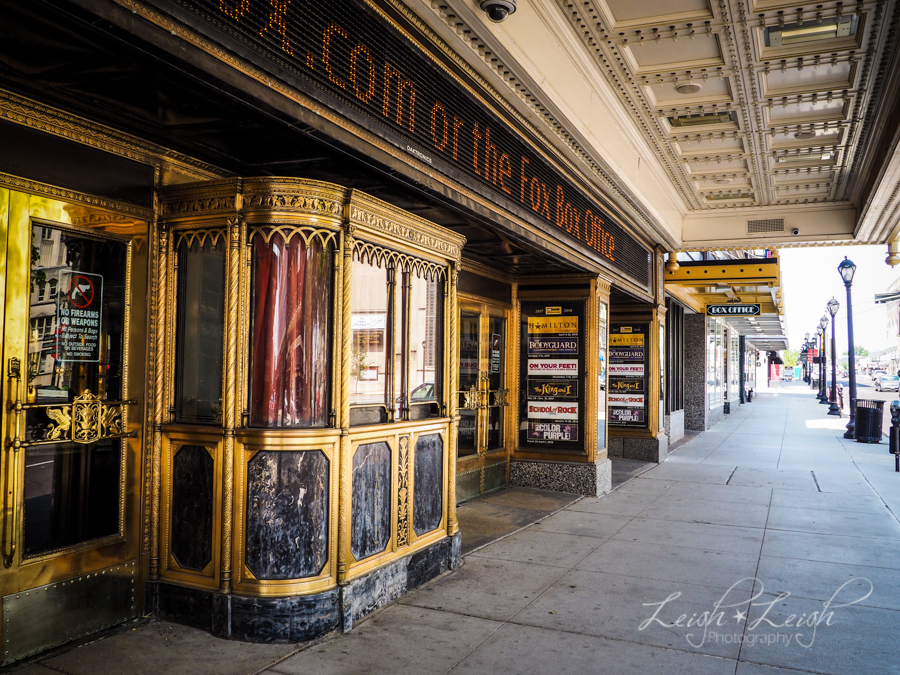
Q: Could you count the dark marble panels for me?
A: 4